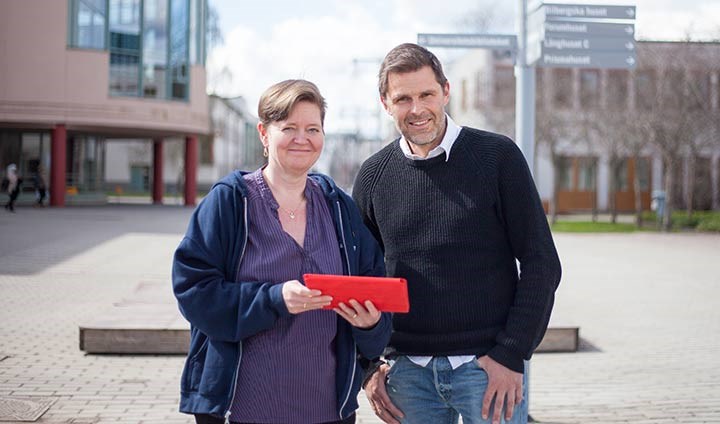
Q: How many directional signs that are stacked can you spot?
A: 4